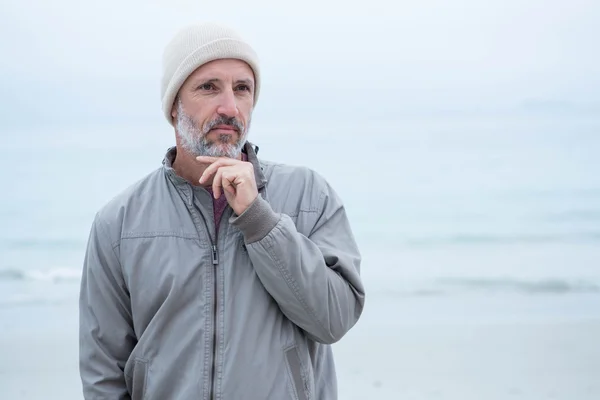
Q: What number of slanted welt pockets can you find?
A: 2